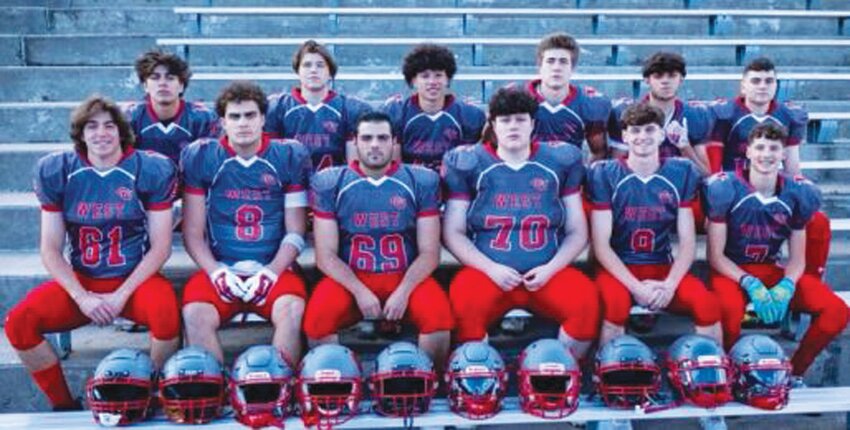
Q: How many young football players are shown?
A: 12